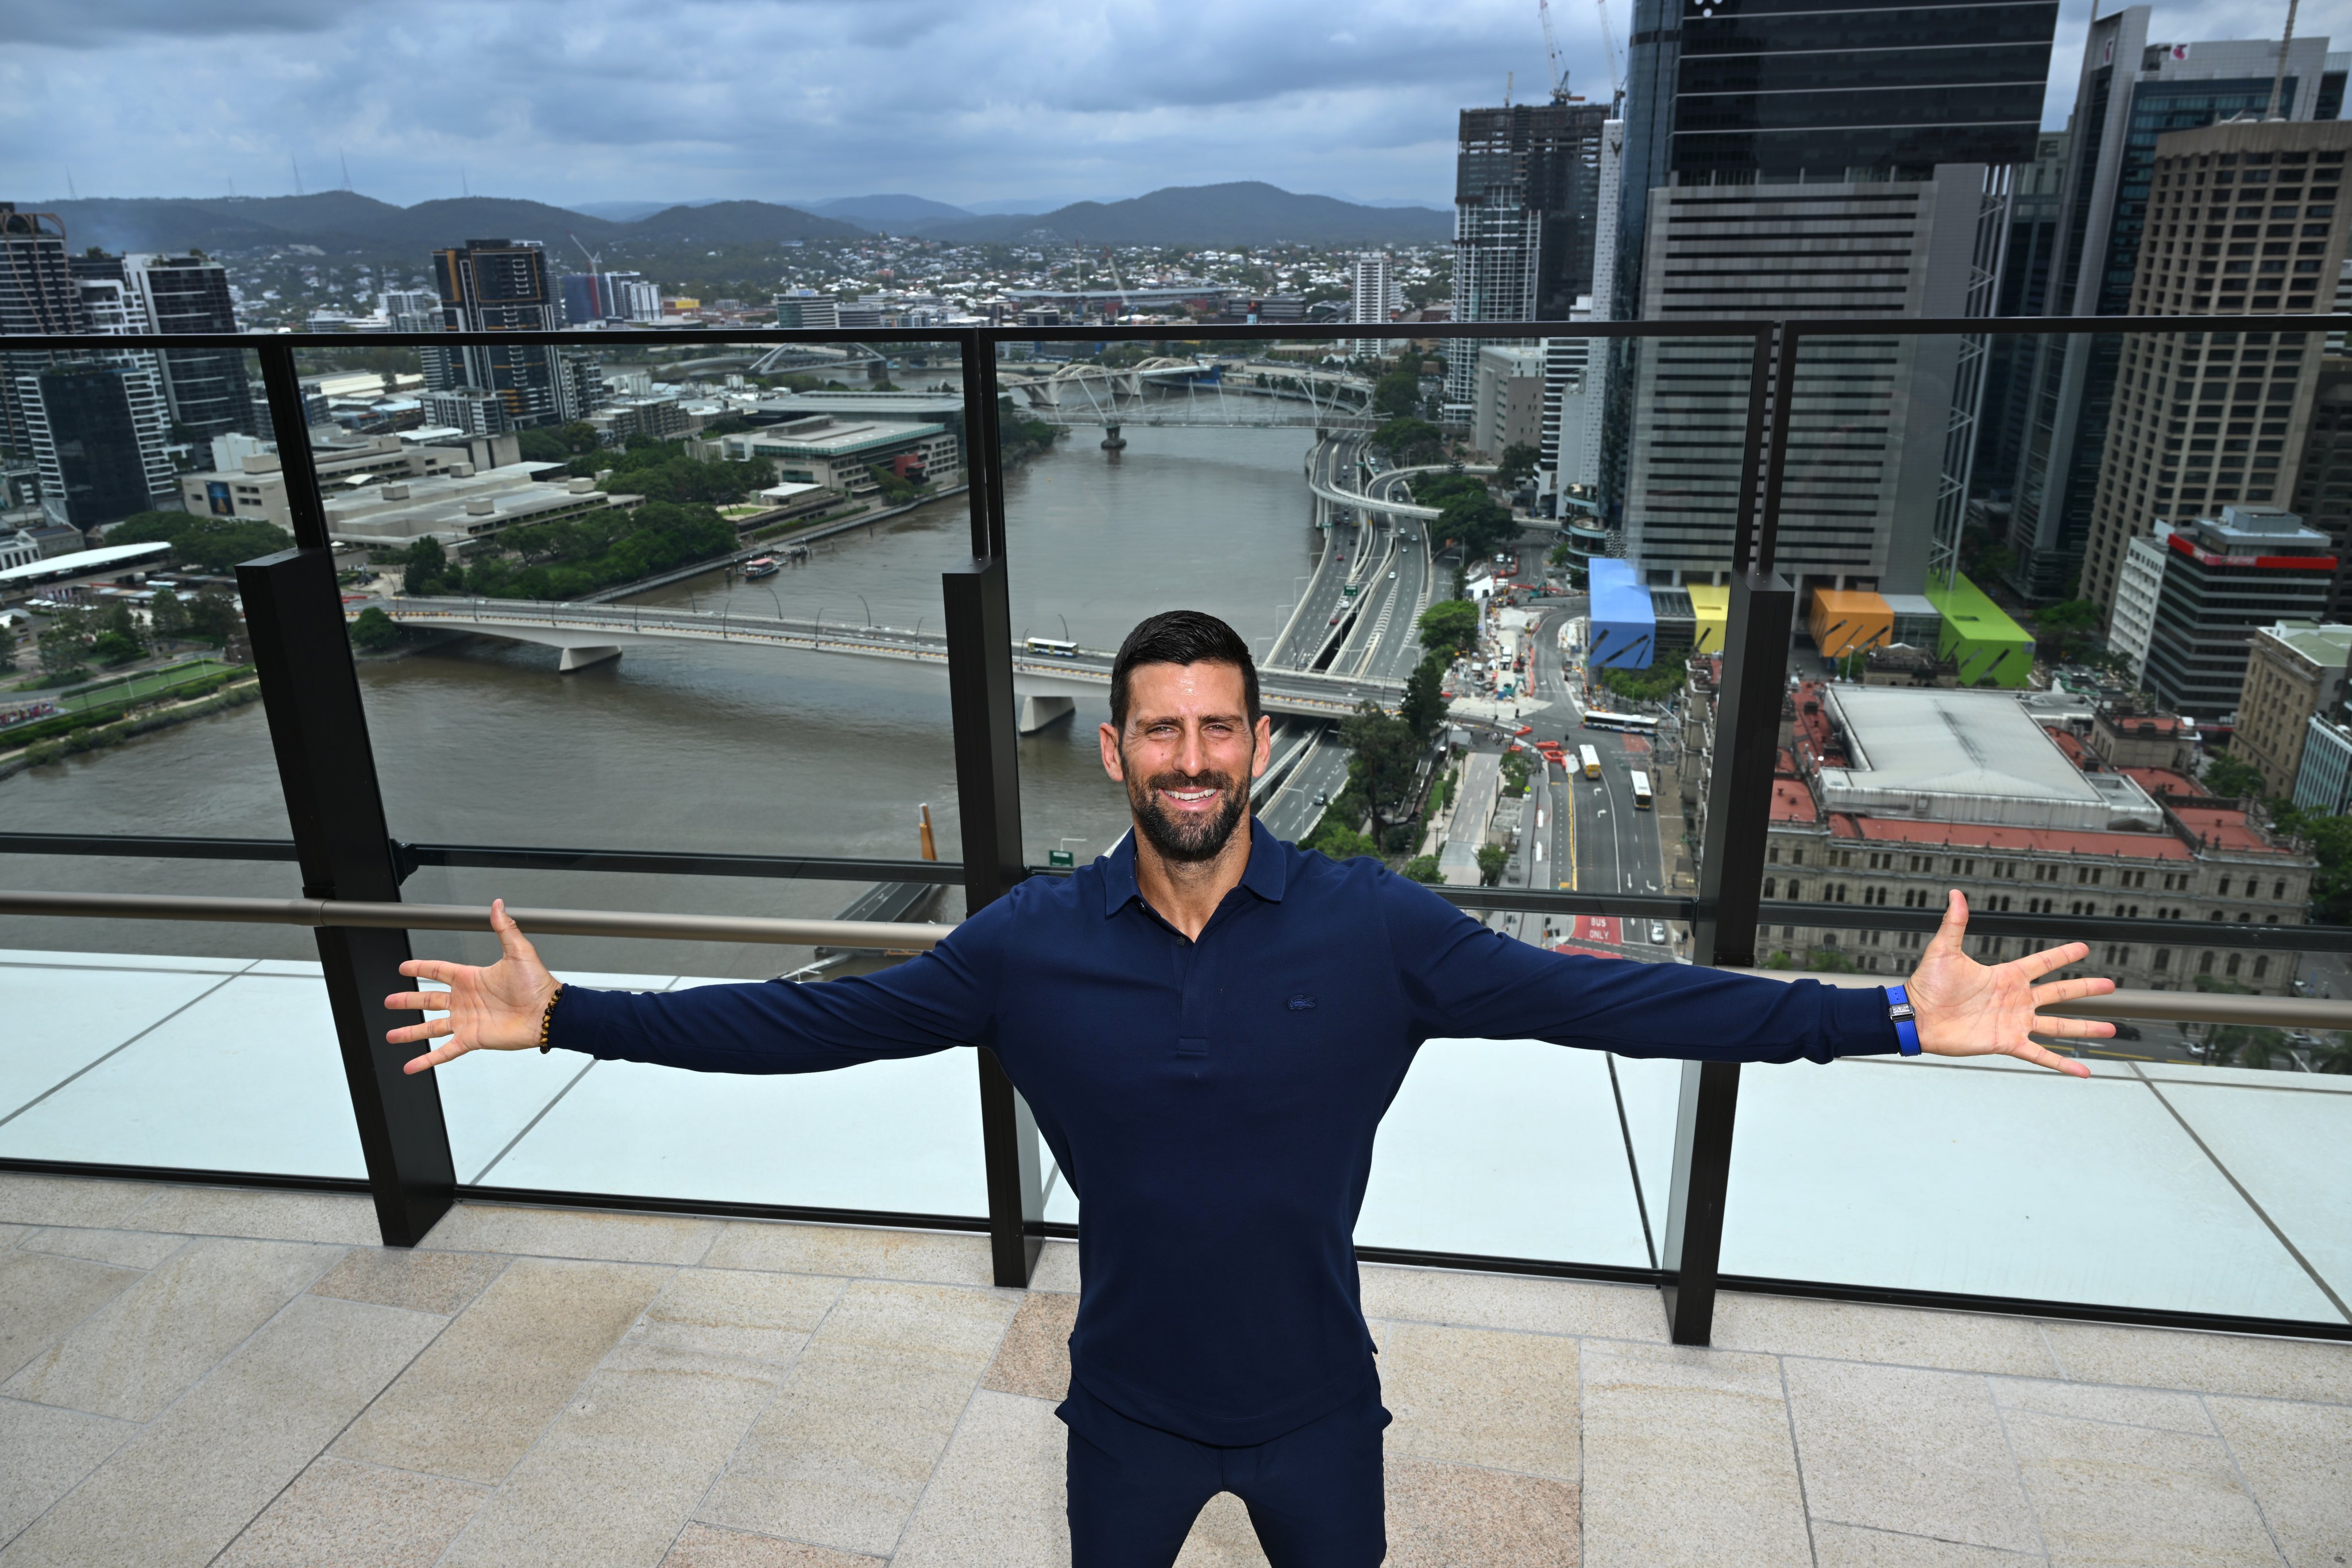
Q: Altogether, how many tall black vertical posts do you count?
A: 3